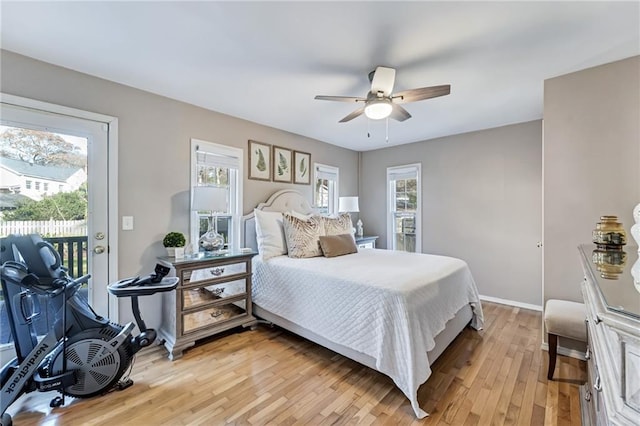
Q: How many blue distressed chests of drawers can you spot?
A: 0